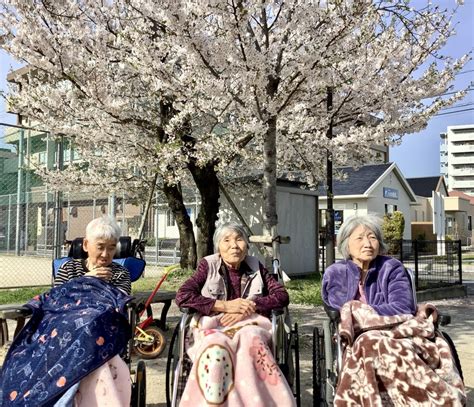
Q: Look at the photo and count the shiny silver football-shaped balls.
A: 0